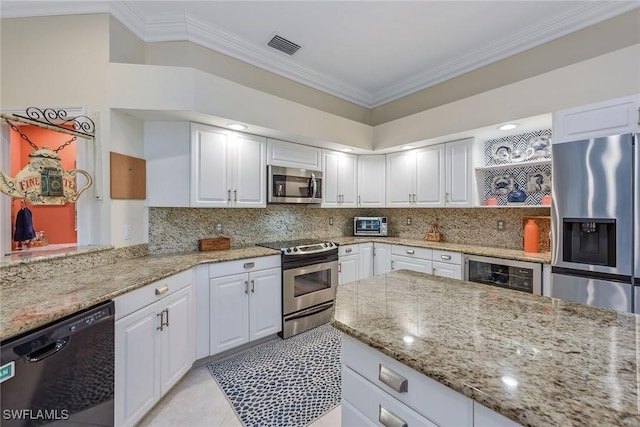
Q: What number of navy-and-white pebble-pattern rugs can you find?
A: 1